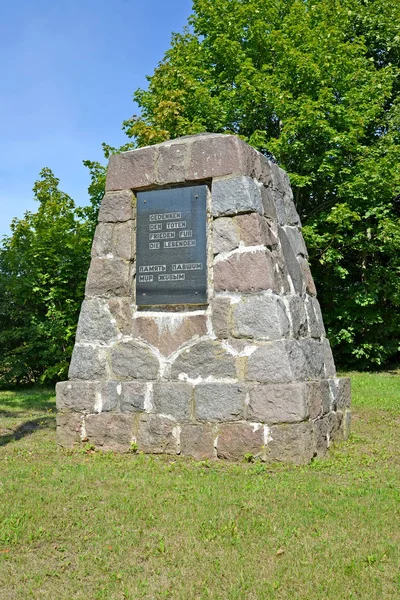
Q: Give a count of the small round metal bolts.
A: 4